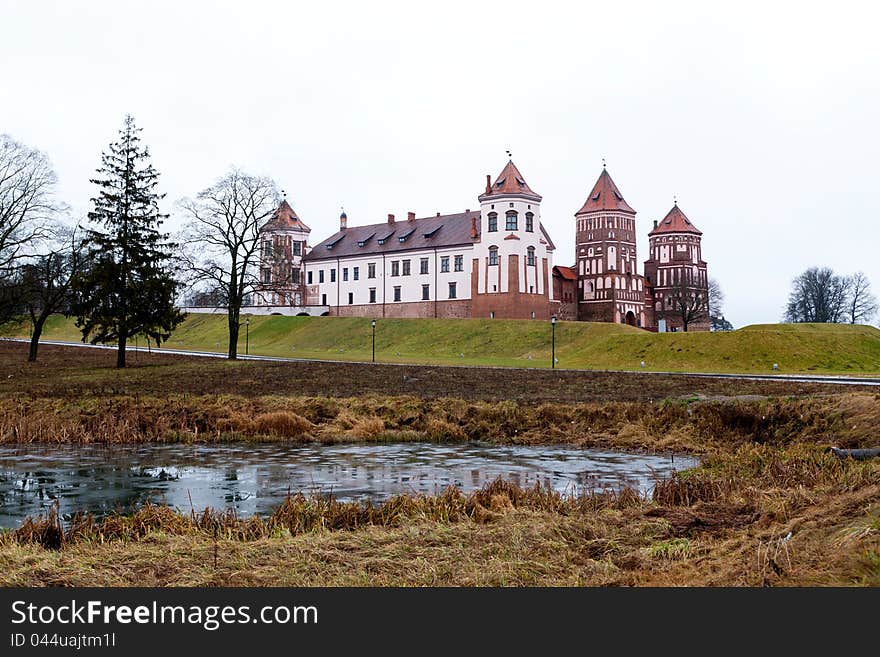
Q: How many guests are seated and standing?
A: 0